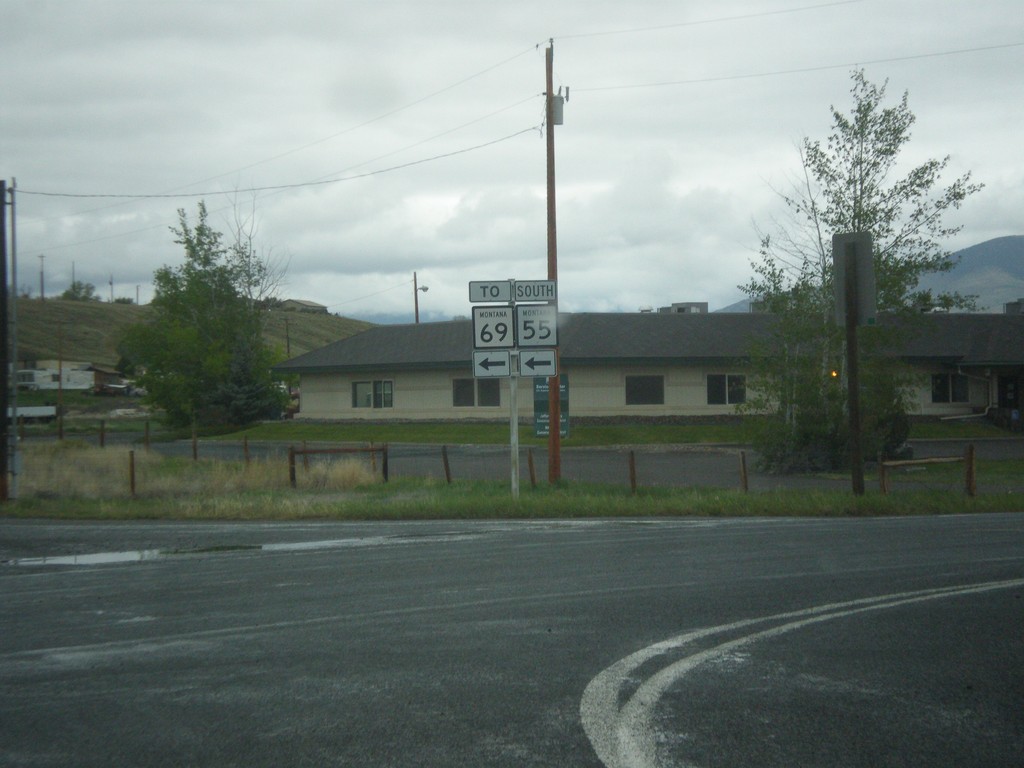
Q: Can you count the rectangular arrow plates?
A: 2